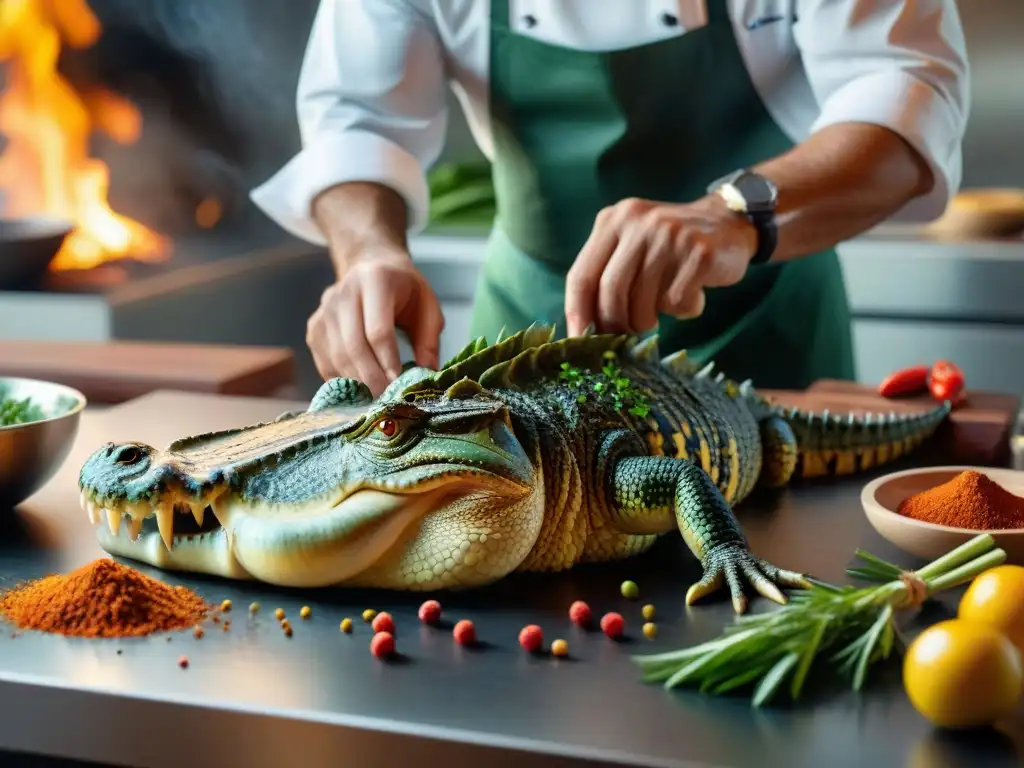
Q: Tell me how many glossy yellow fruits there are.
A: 2